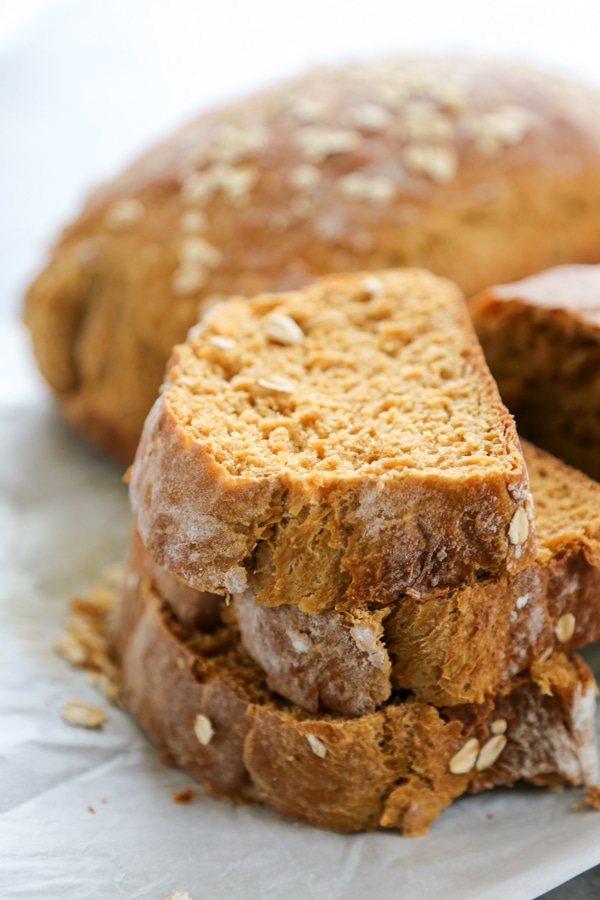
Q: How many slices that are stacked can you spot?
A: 3